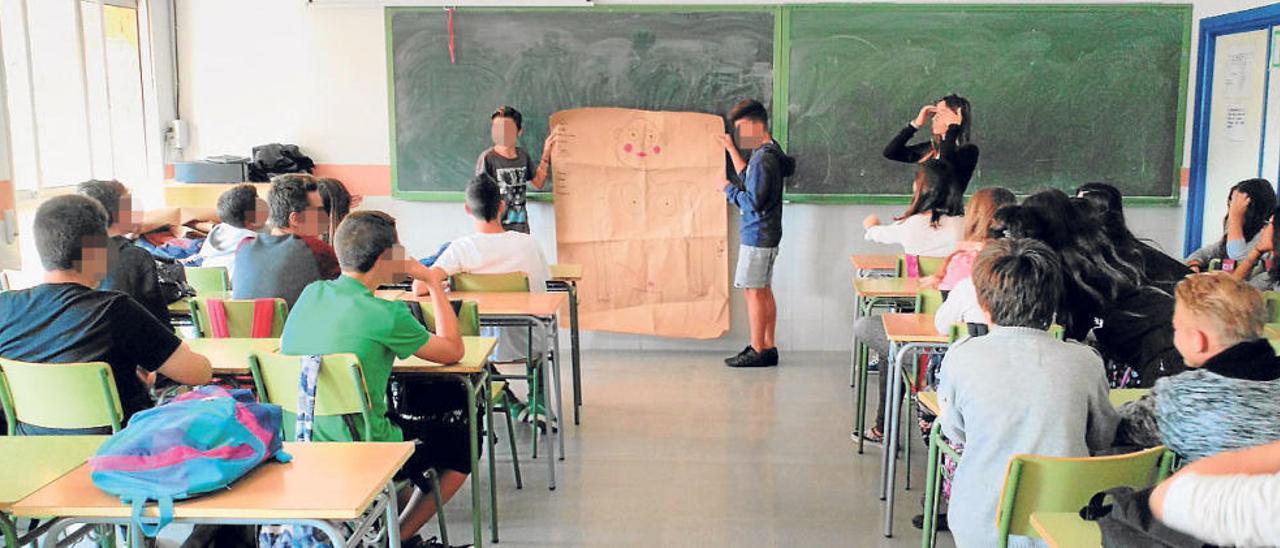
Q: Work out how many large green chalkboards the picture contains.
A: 2